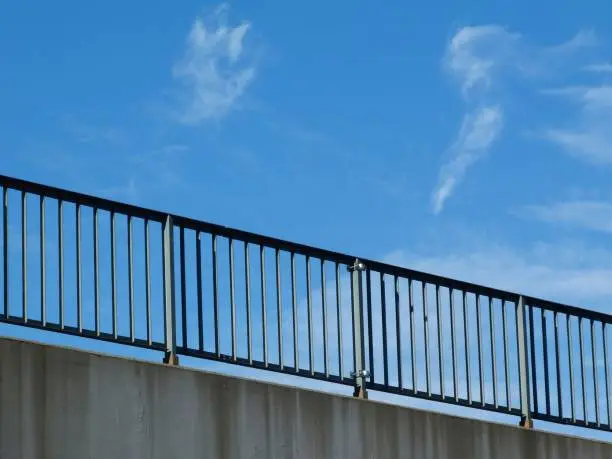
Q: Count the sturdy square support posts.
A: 3